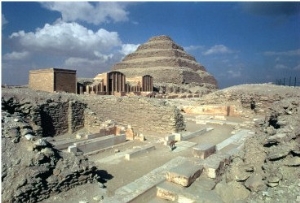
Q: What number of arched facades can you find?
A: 2